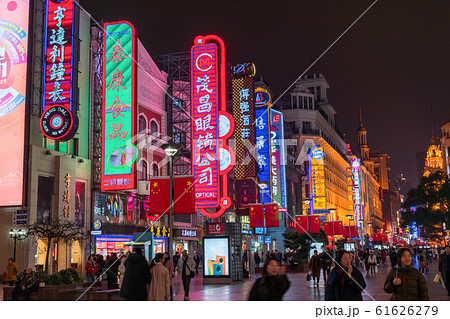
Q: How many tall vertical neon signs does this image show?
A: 8